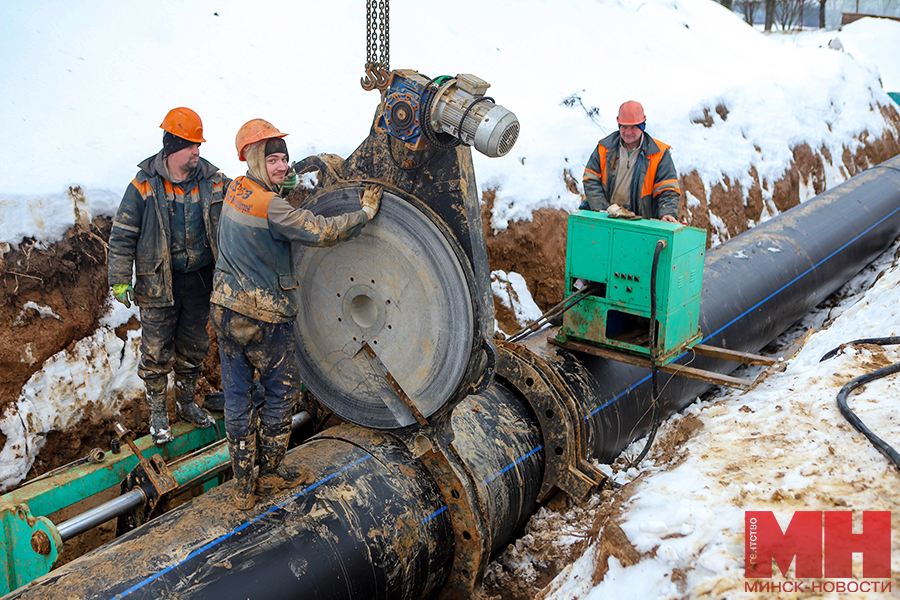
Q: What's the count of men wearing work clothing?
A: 3